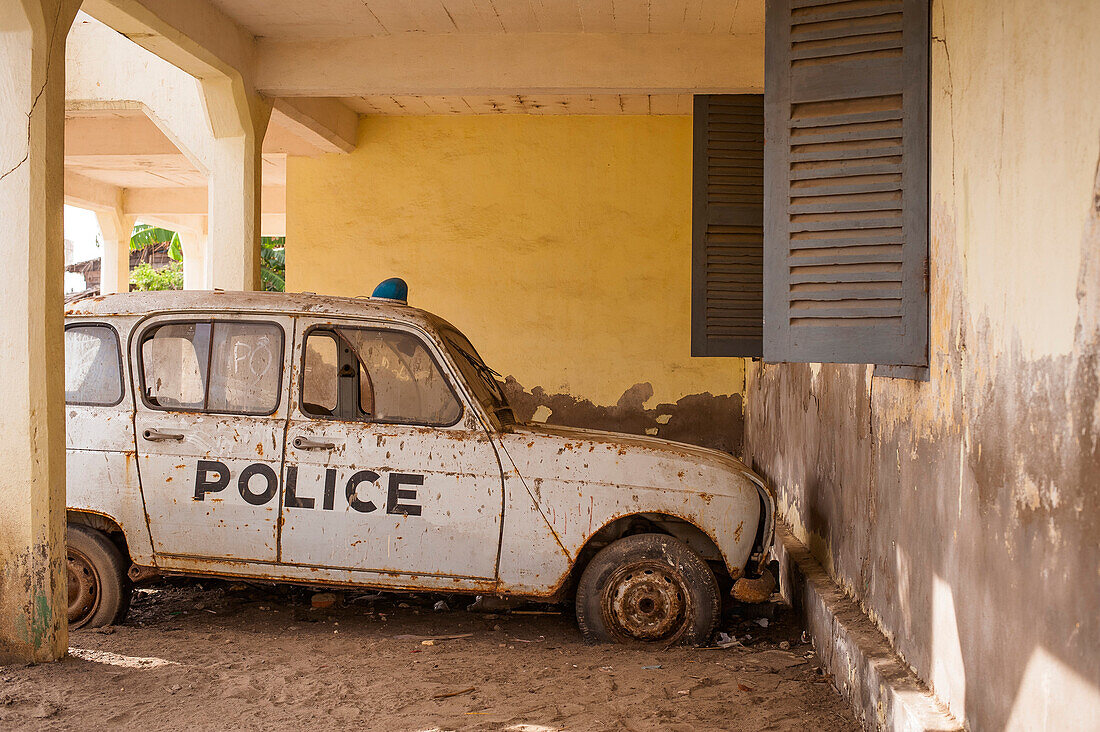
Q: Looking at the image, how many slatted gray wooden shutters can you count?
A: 2